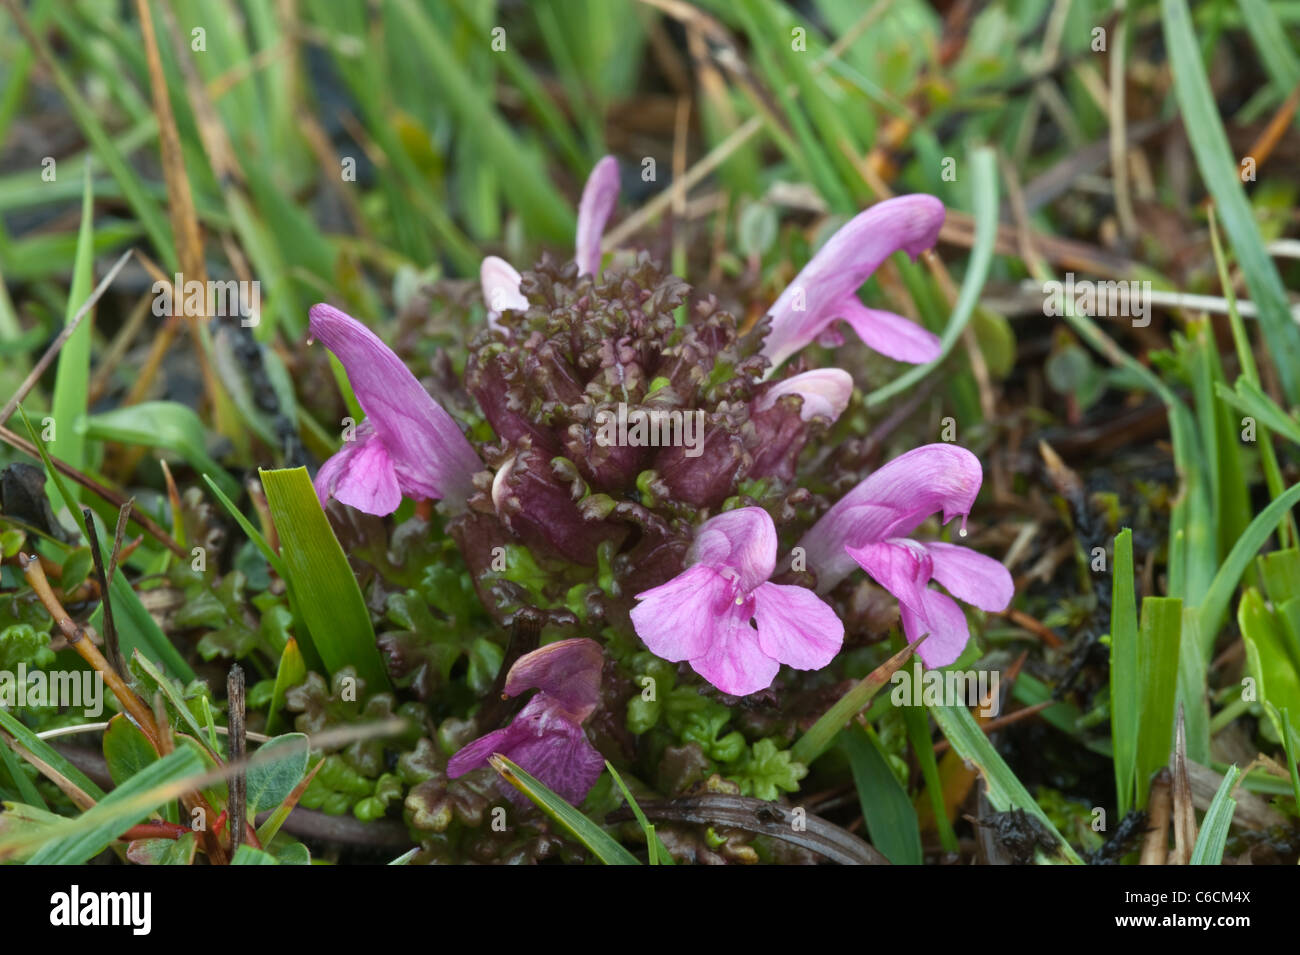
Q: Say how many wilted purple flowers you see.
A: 1